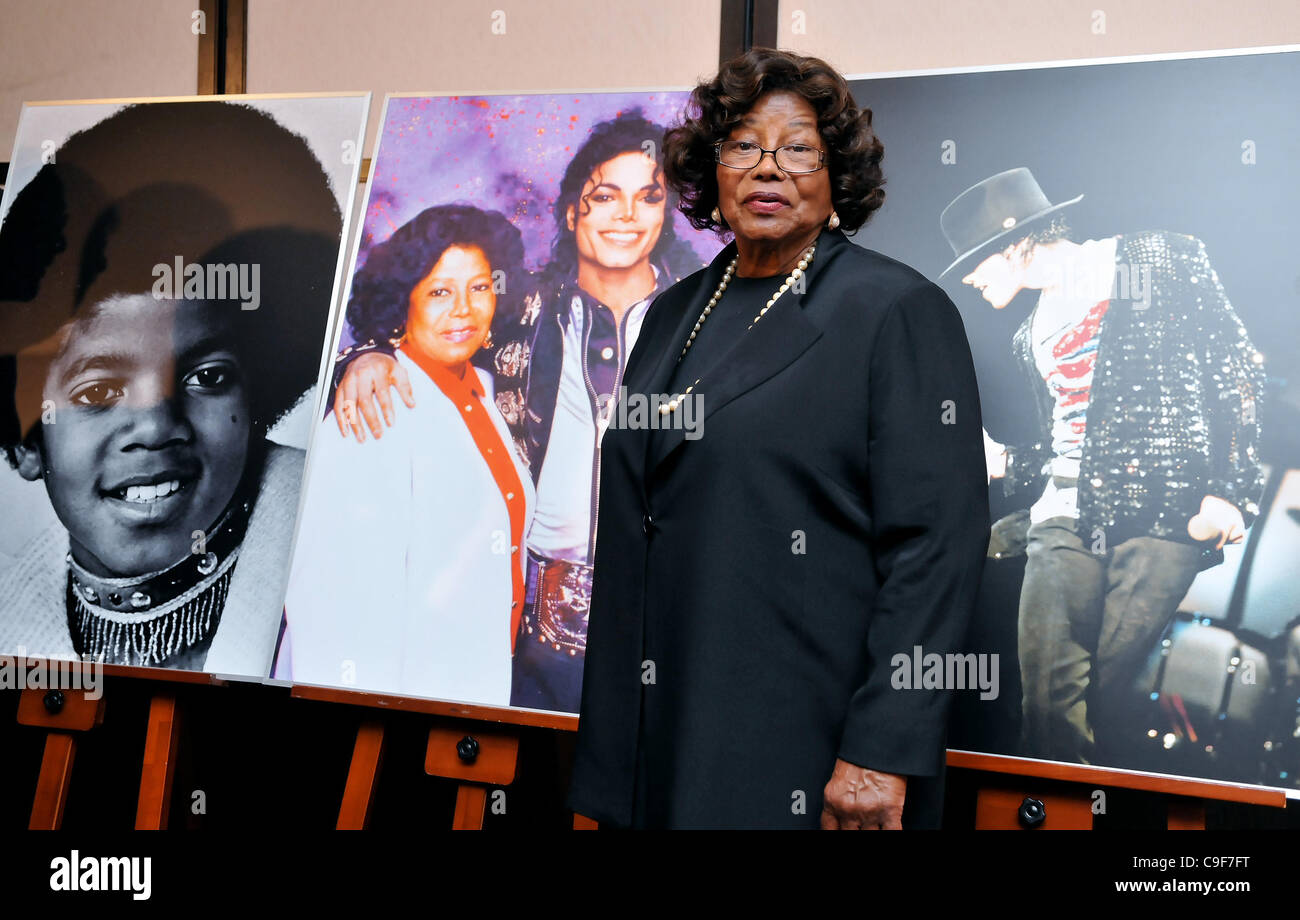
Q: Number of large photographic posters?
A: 3